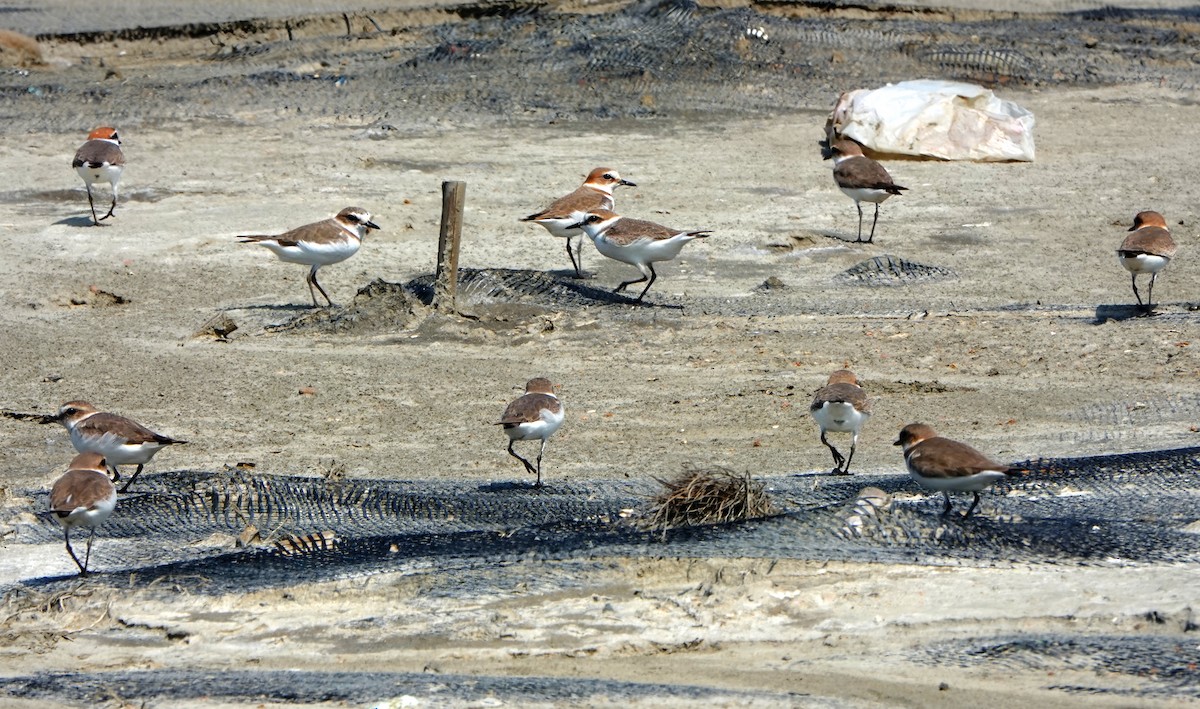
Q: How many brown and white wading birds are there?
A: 11